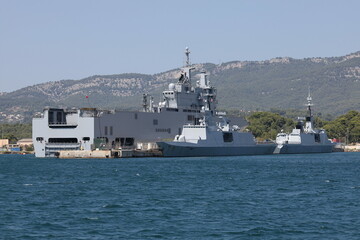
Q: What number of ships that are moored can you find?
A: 3